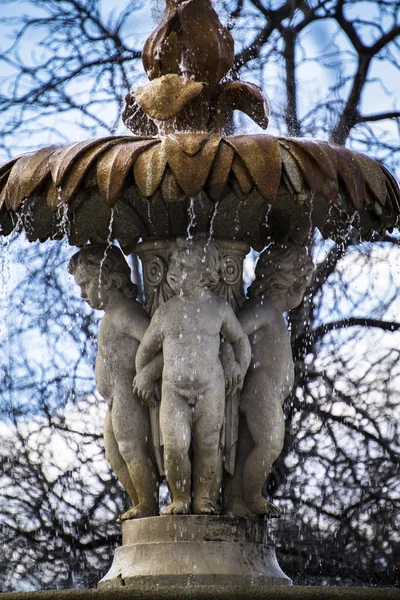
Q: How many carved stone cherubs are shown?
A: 3